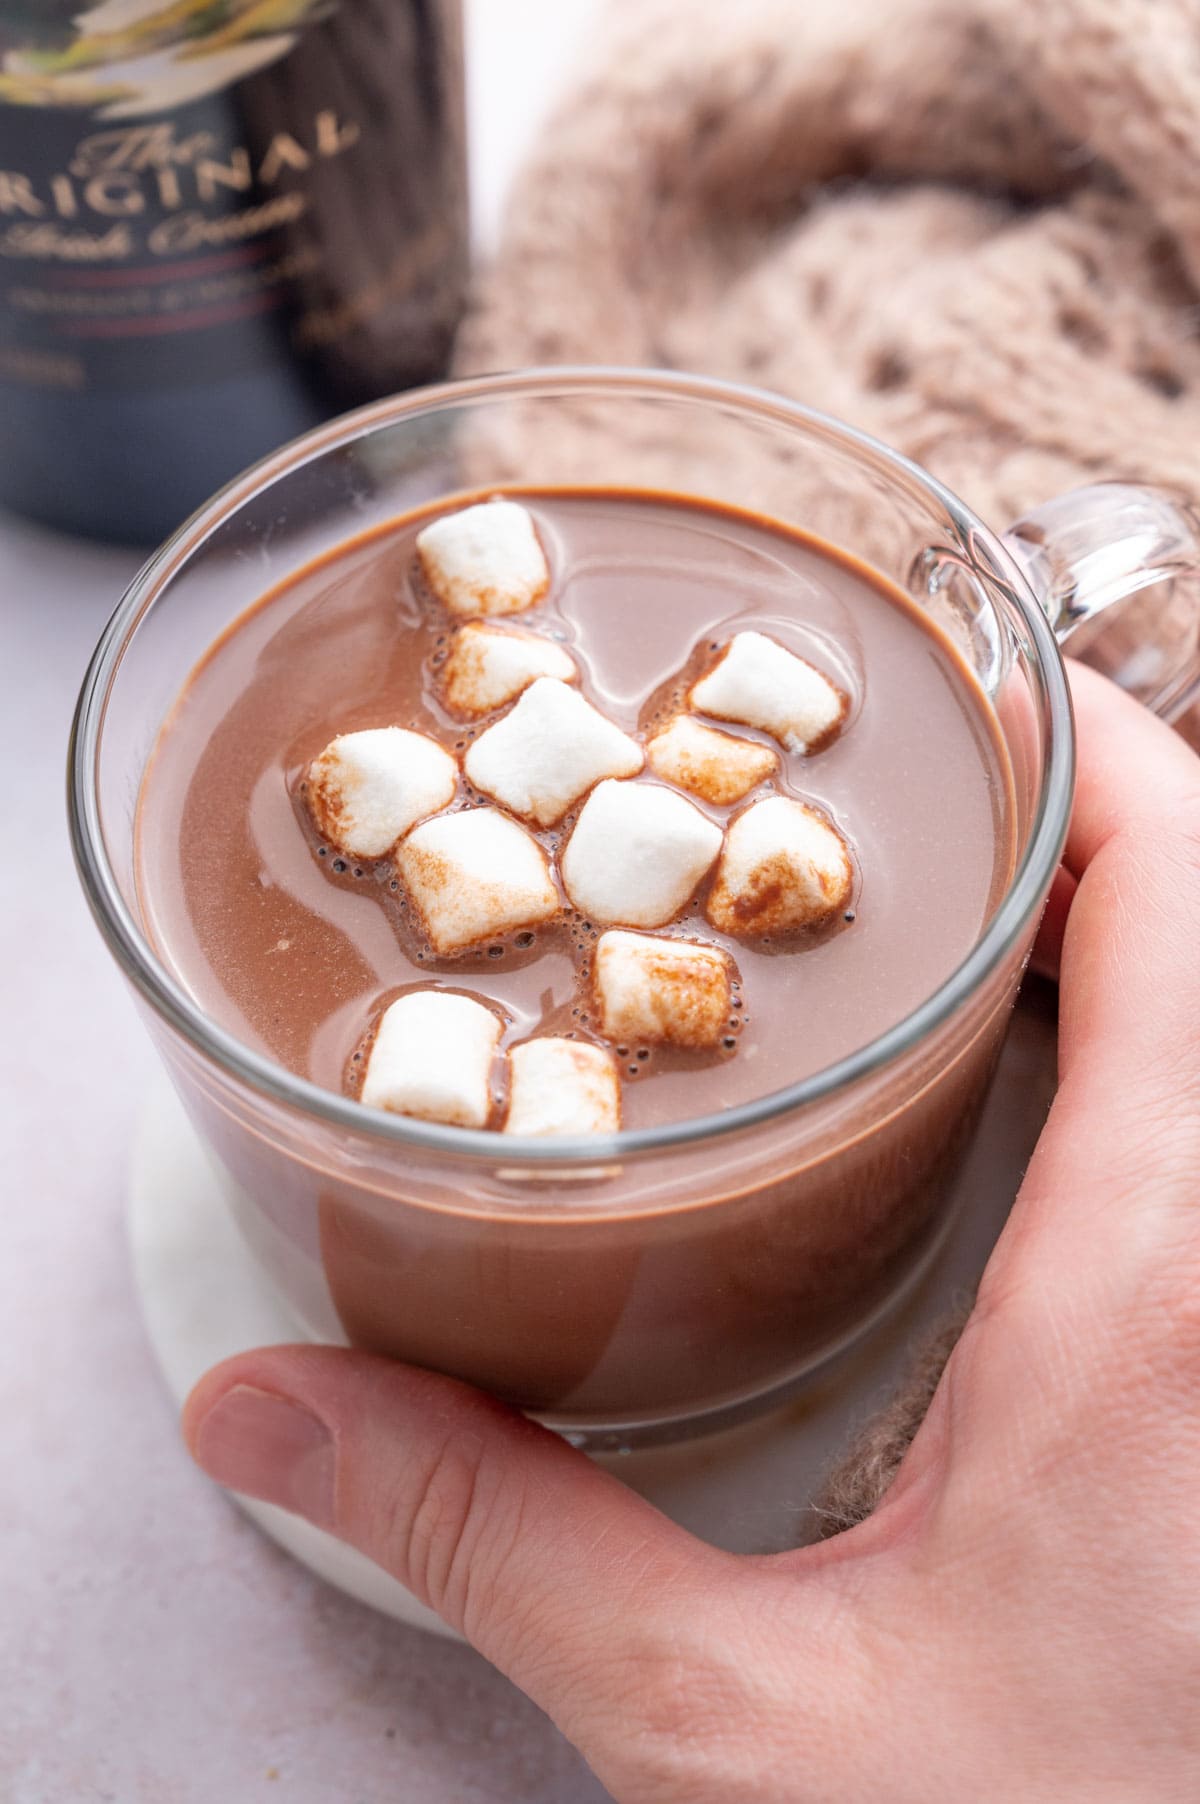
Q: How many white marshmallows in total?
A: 12